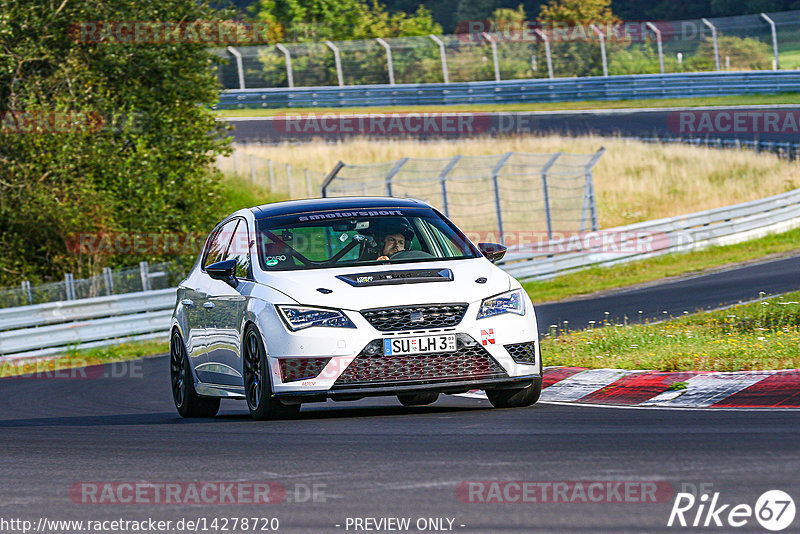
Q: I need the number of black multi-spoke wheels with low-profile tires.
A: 2